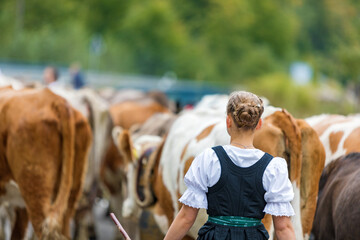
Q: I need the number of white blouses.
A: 1